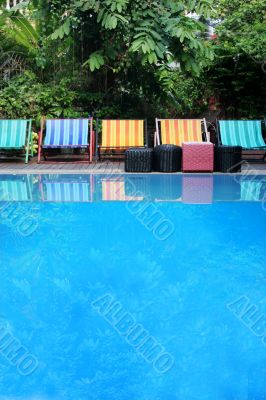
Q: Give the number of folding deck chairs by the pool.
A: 5